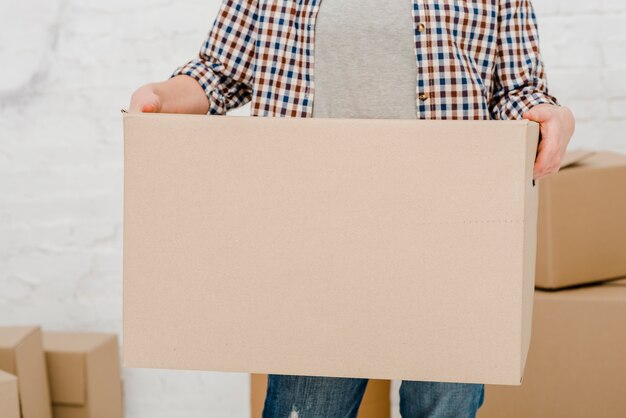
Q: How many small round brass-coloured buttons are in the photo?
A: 2